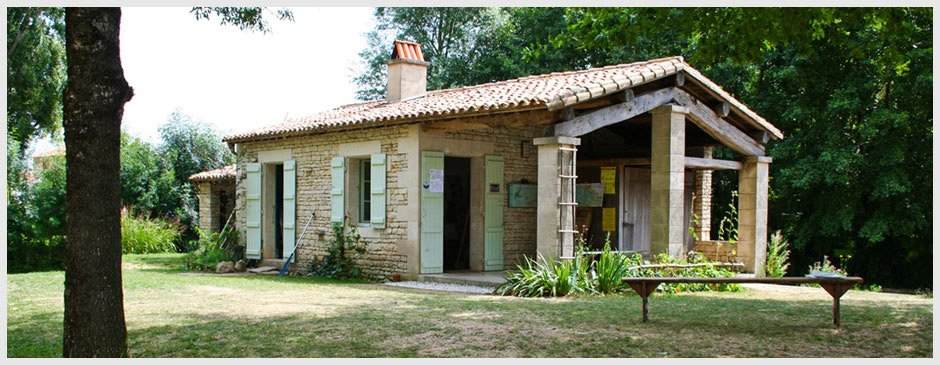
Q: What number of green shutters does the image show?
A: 6